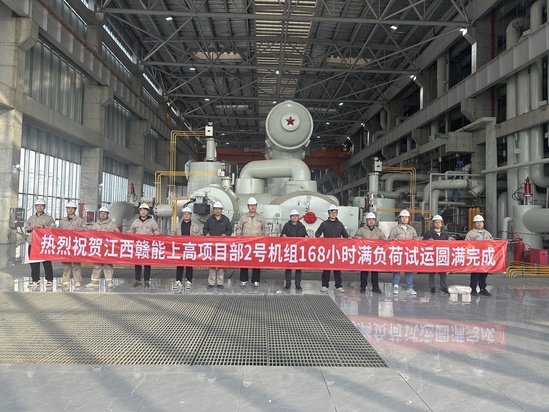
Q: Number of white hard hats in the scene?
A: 13